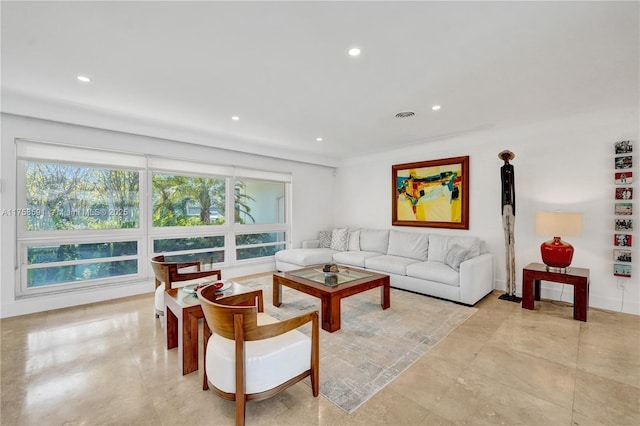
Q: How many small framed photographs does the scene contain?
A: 9